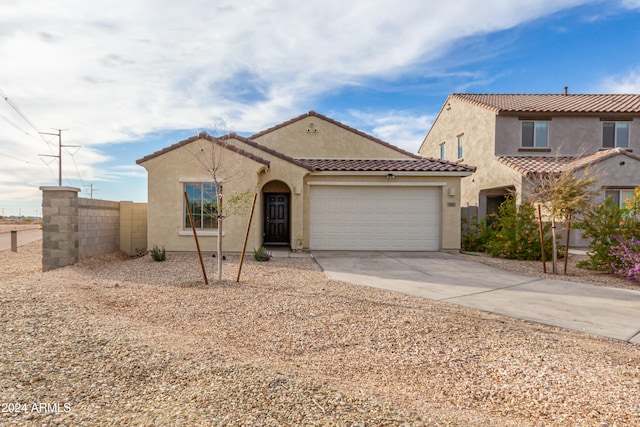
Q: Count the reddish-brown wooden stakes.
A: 4